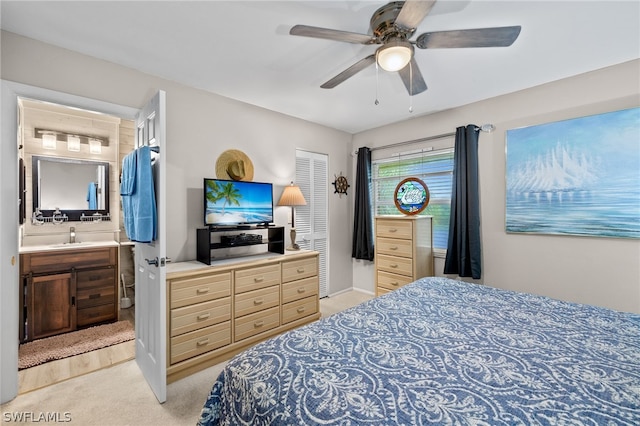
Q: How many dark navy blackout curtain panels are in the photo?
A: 2